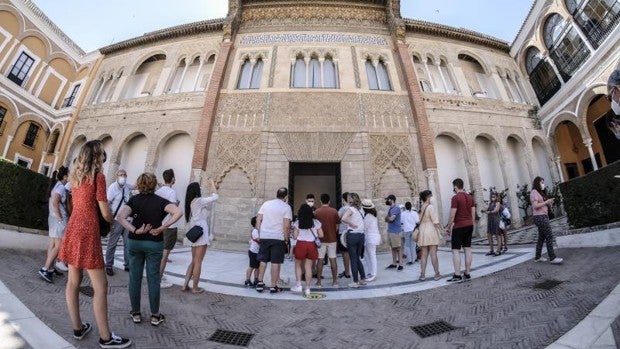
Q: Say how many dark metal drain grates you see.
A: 4